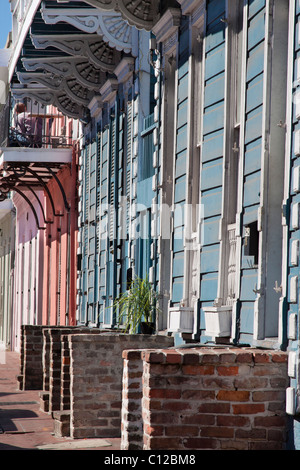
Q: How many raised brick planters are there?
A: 4